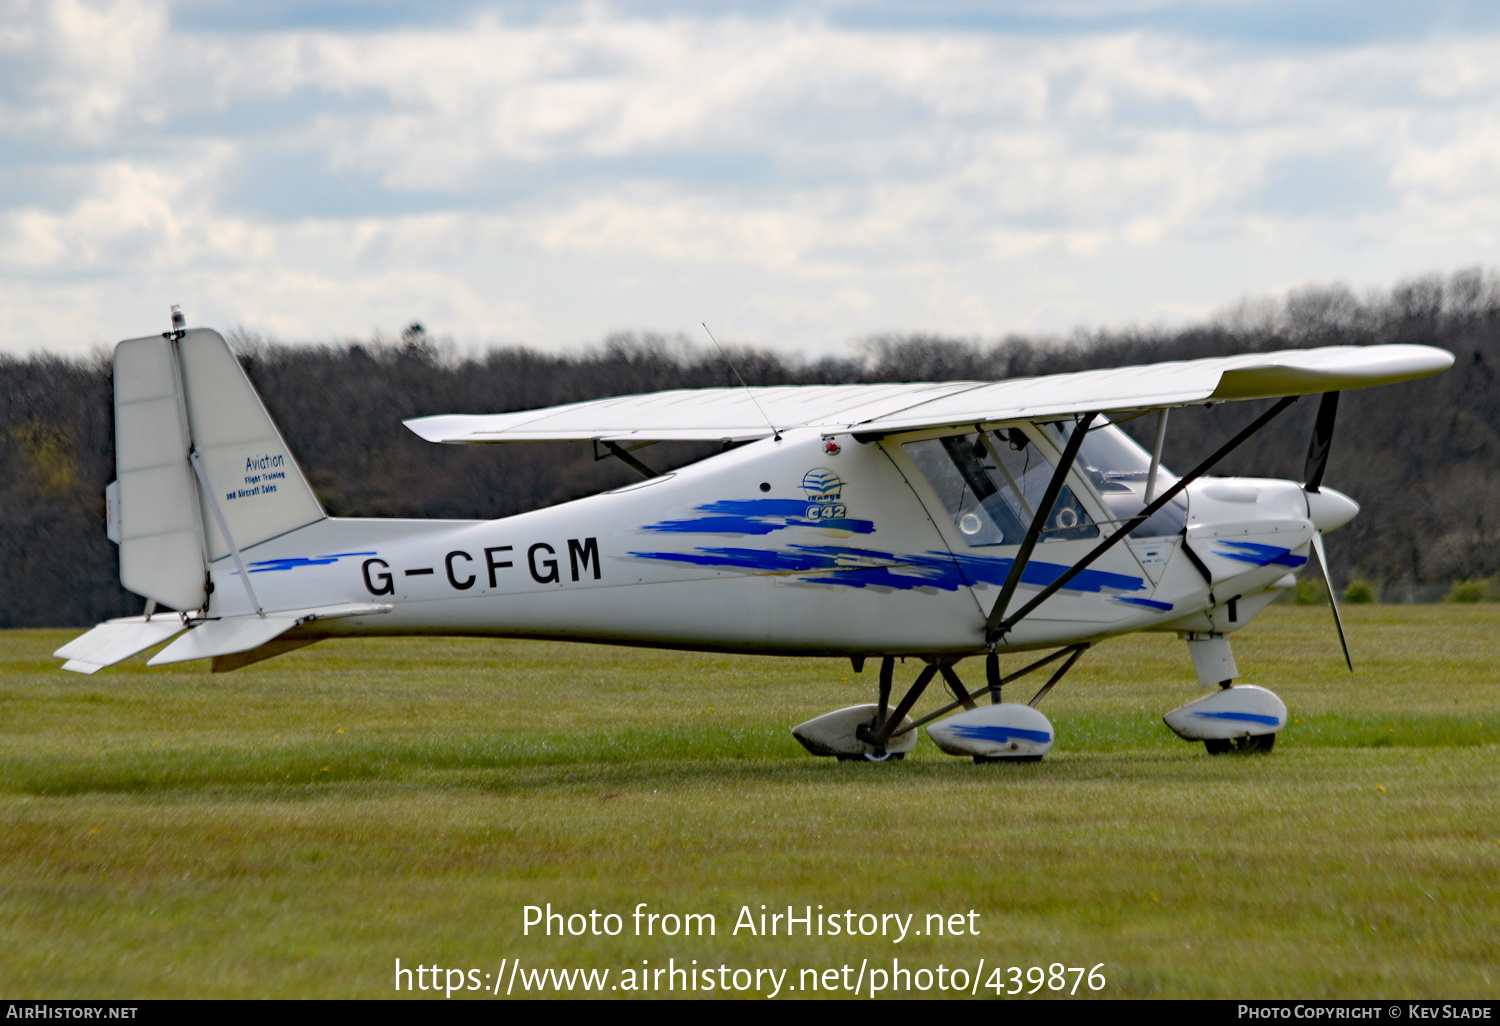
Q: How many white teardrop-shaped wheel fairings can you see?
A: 3